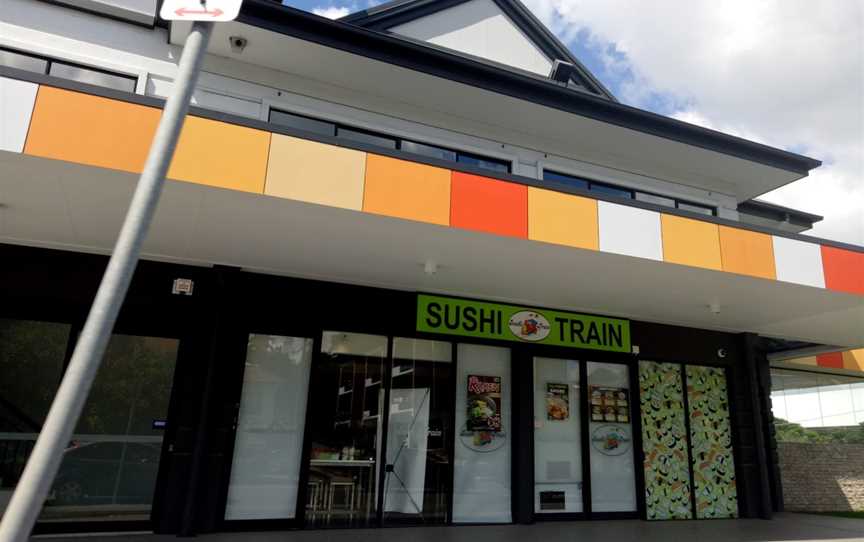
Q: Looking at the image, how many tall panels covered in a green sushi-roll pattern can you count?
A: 2